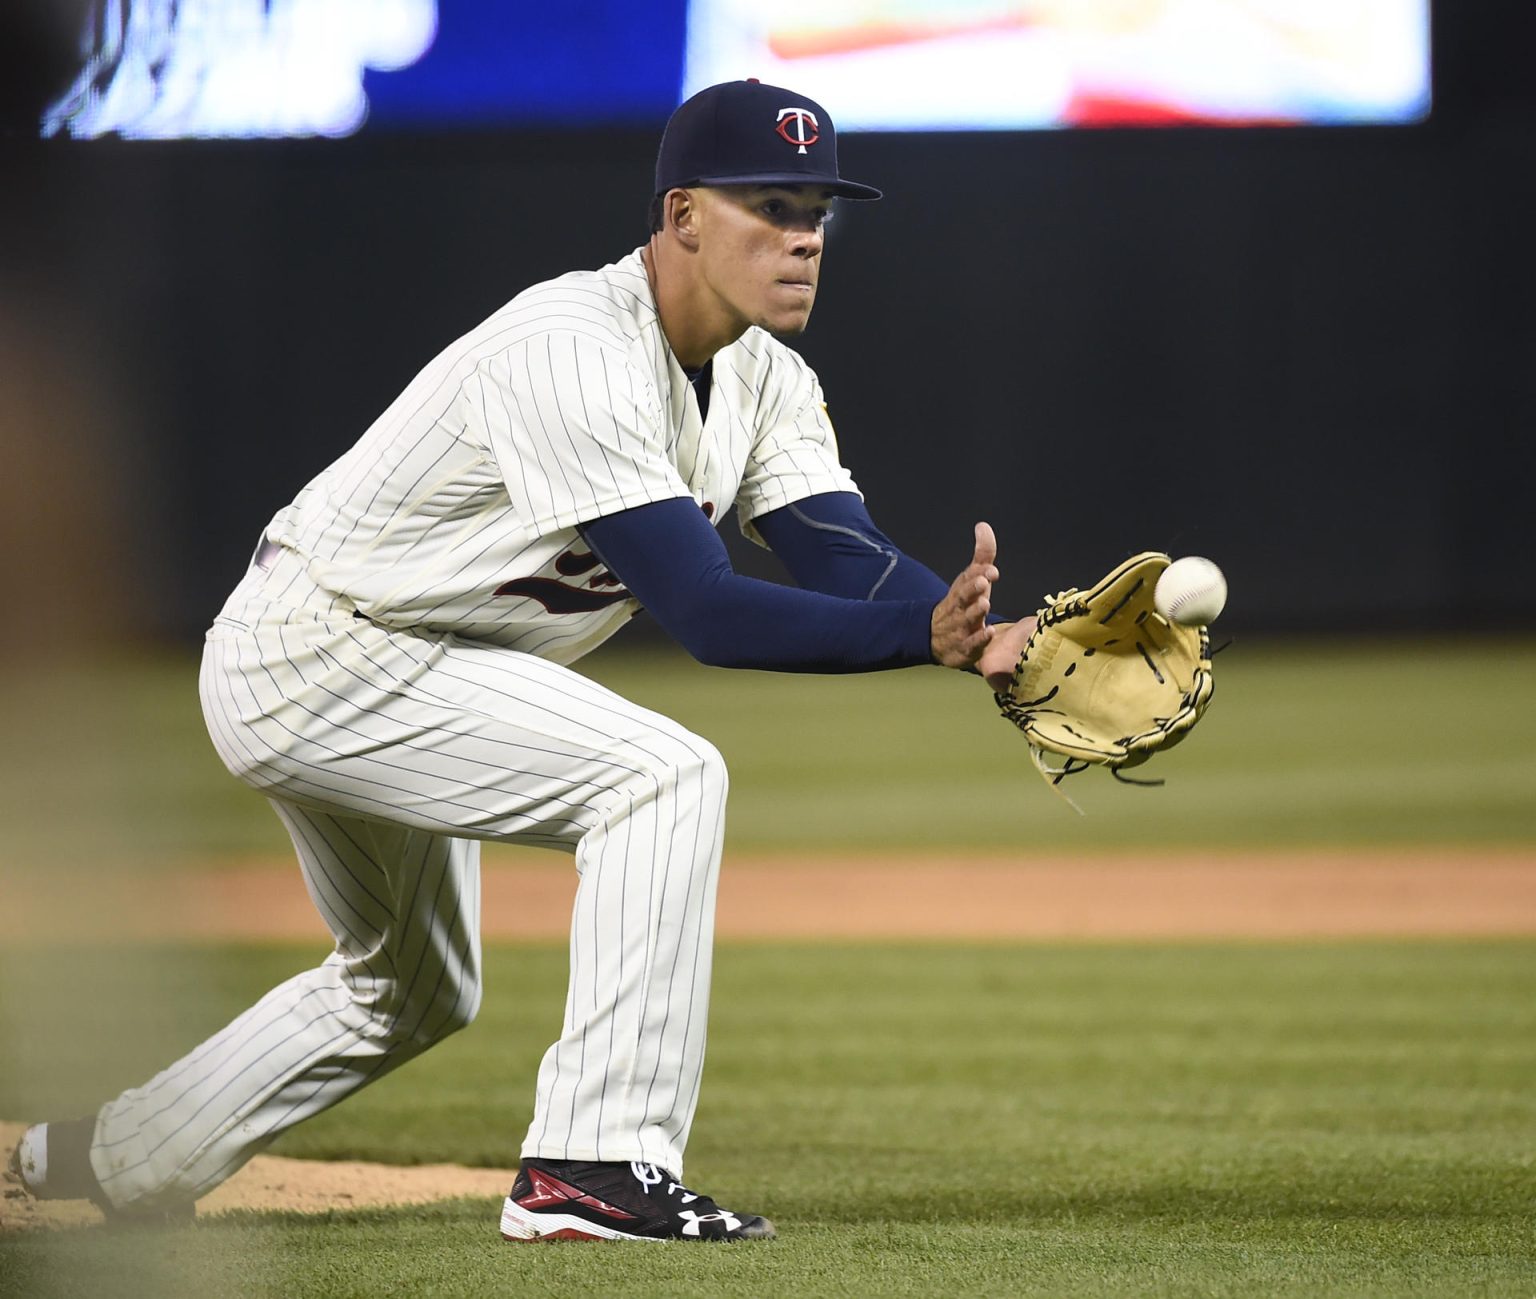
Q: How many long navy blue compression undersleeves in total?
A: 2